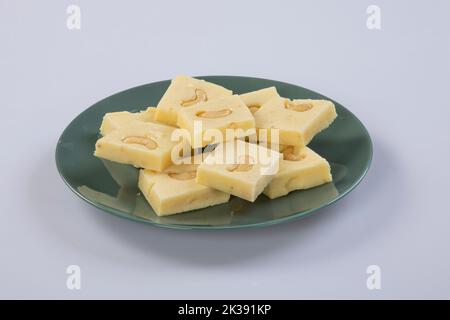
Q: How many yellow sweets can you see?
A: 9